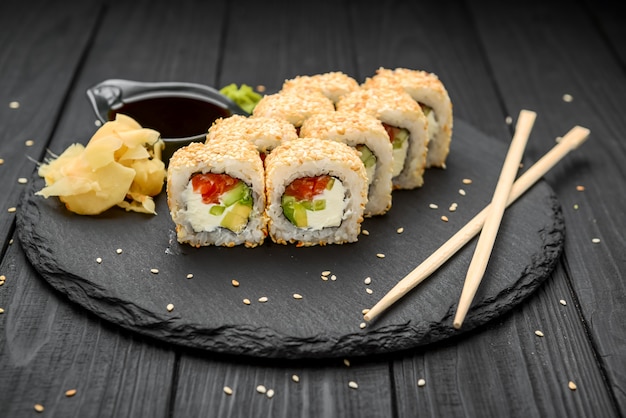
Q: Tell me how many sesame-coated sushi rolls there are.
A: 8